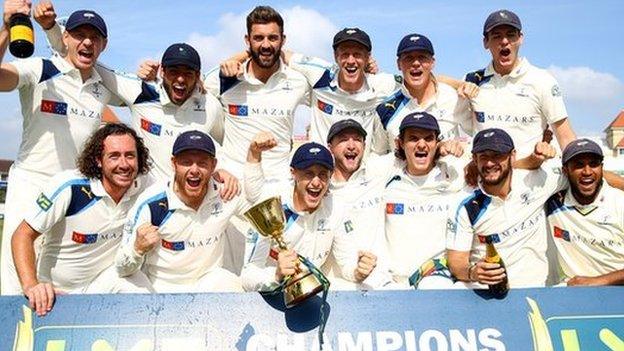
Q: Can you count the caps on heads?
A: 11